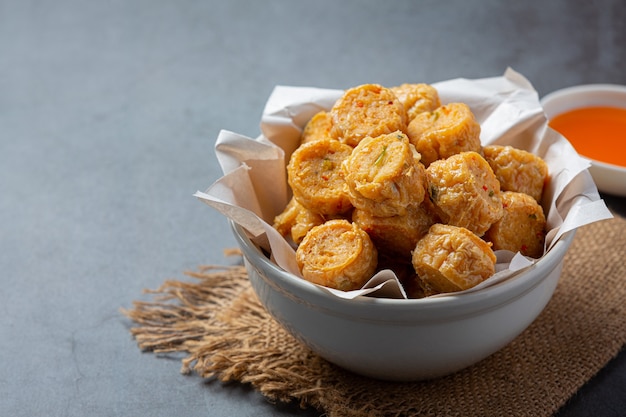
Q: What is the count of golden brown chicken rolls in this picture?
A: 13